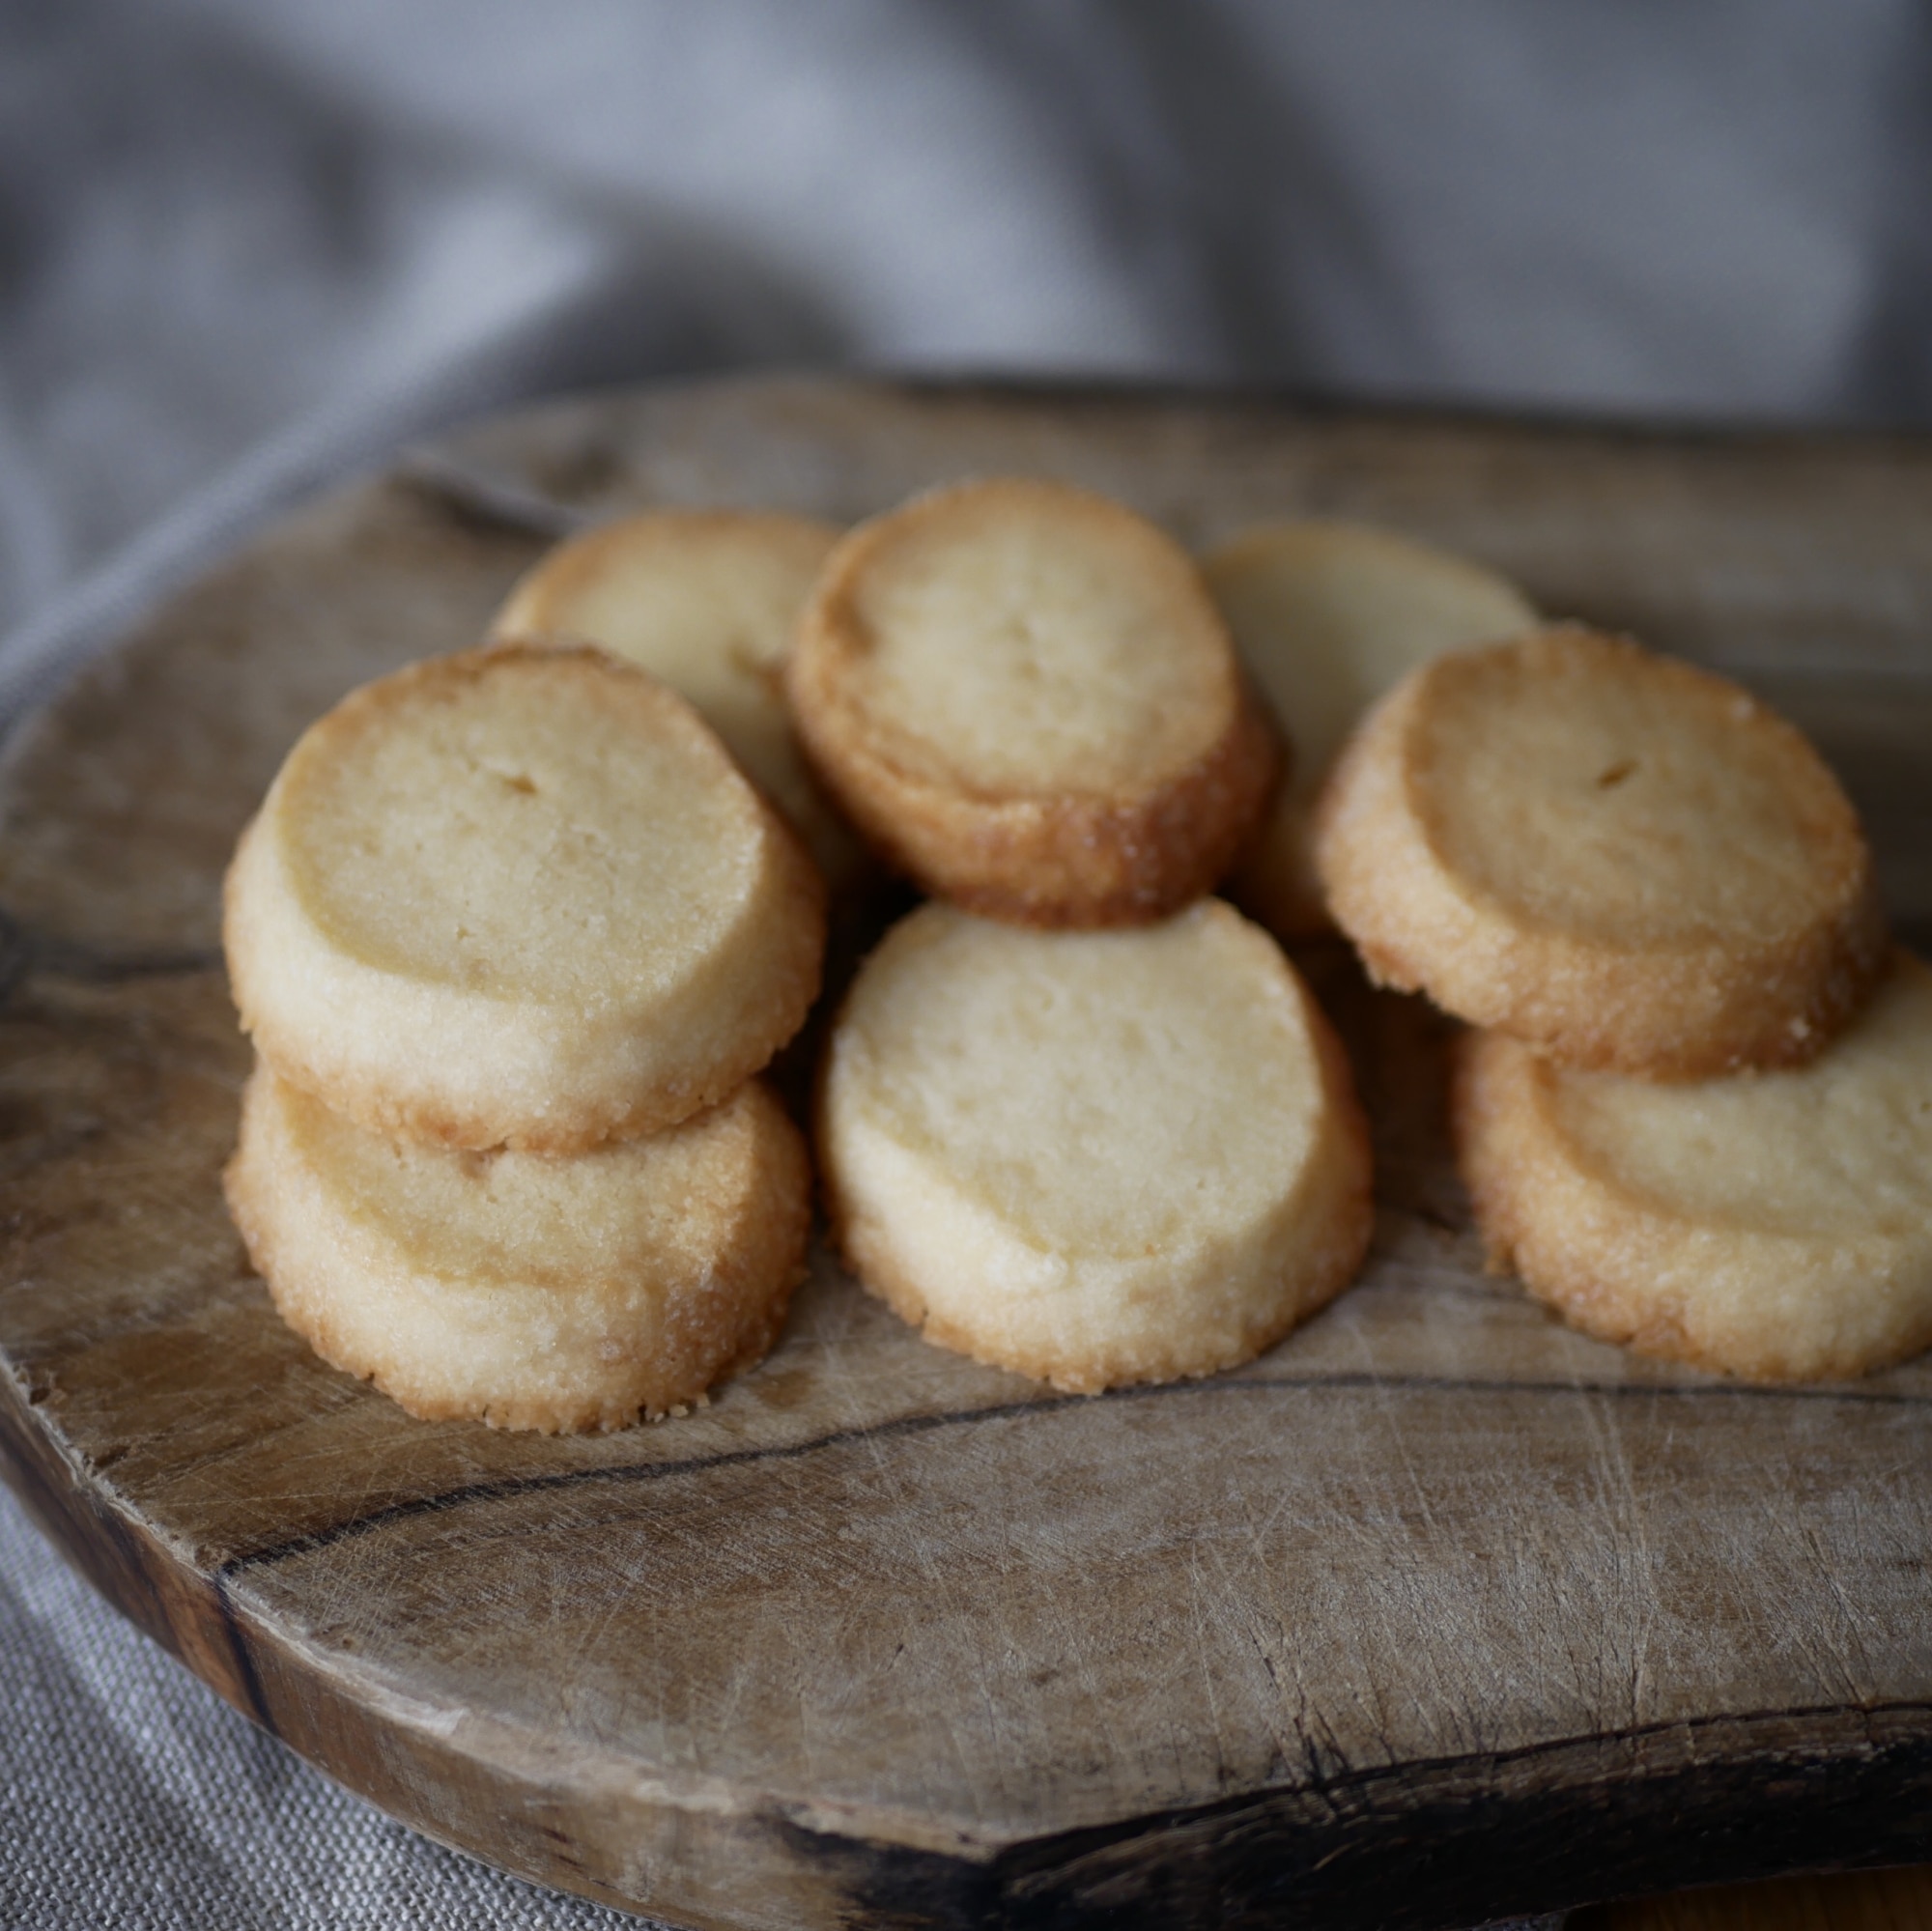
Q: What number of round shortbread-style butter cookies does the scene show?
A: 8